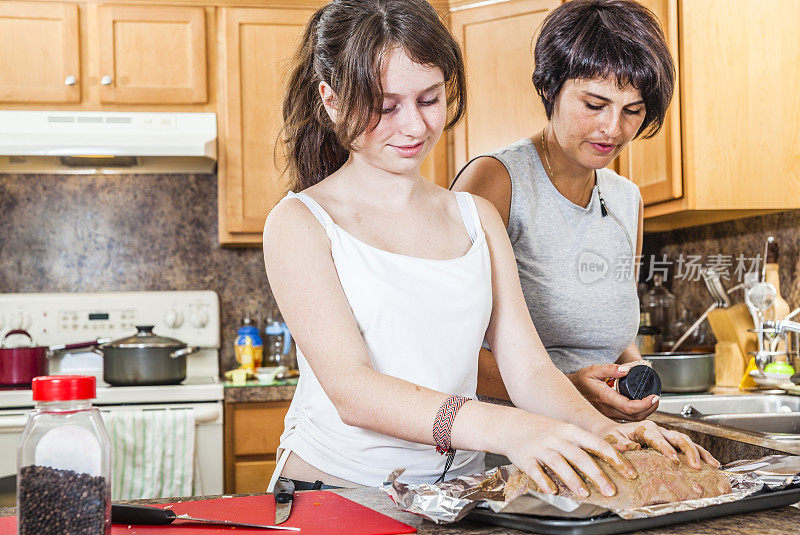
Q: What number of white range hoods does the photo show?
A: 1